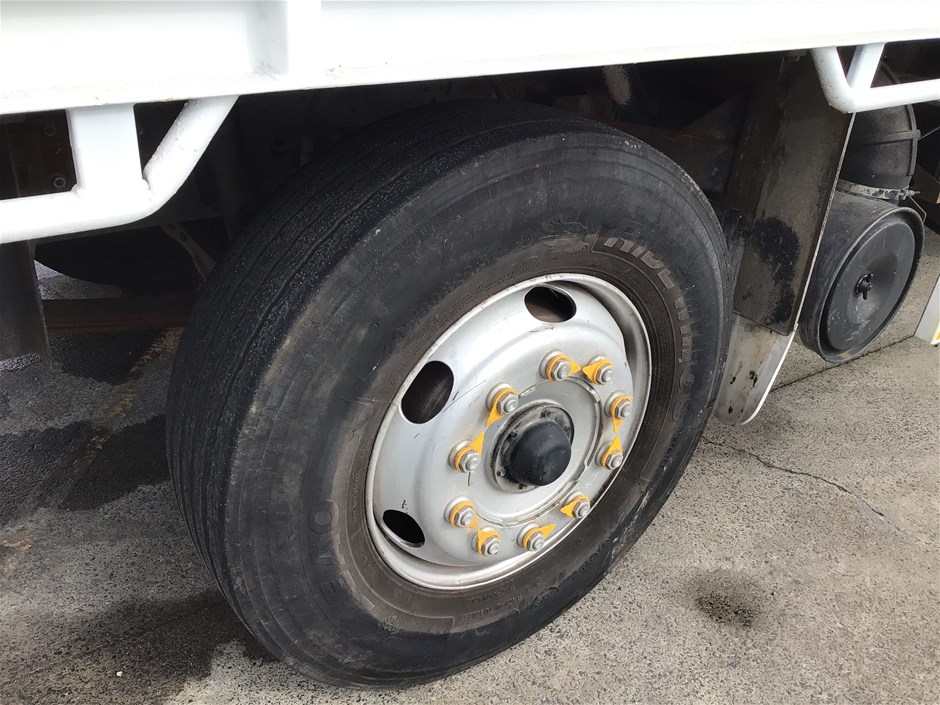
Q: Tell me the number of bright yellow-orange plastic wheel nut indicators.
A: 10